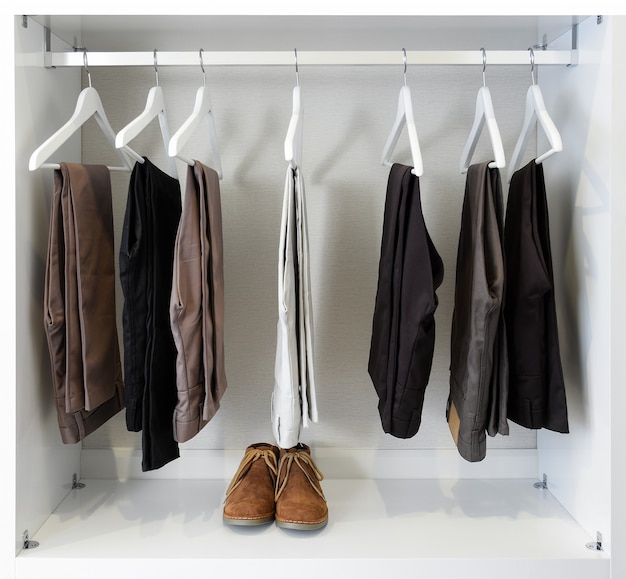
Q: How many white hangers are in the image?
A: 7